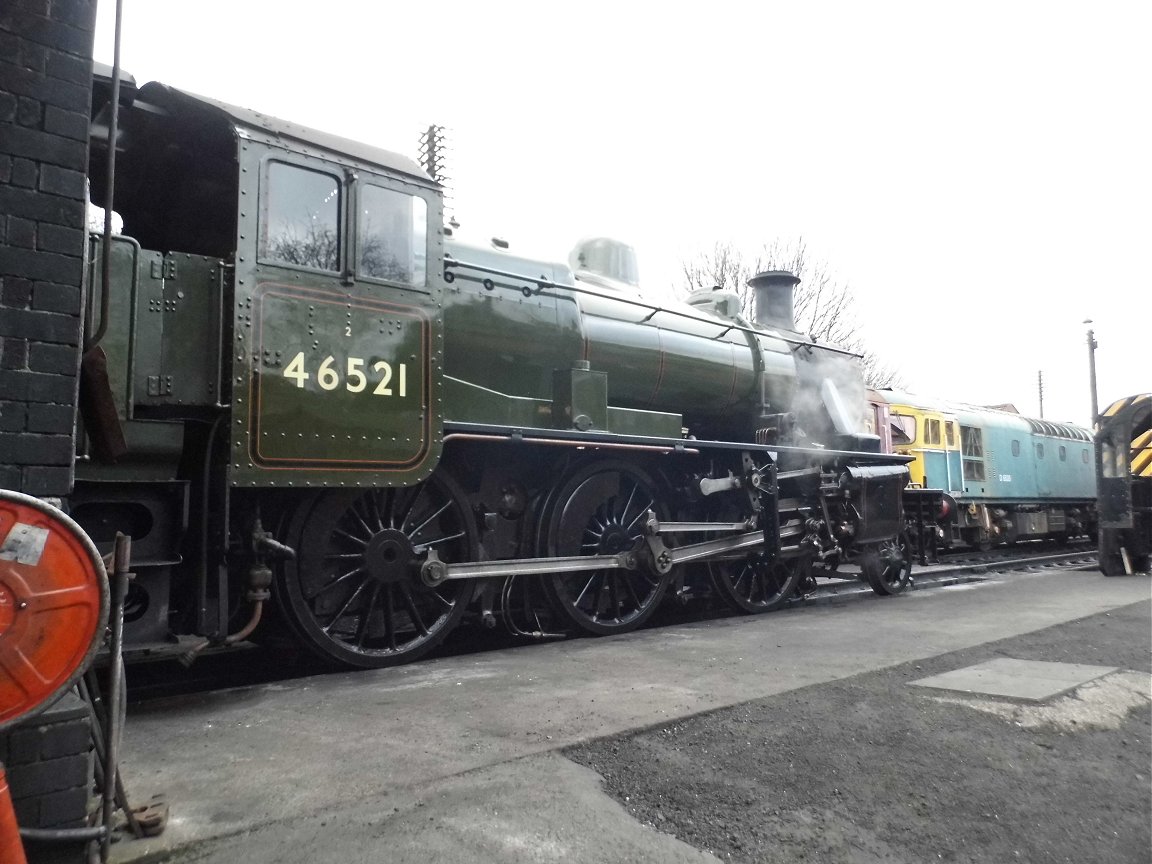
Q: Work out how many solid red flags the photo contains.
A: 0